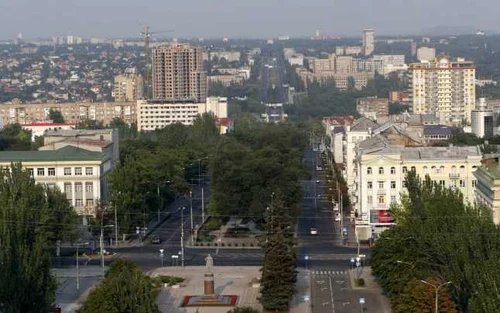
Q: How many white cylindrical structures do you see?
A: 1